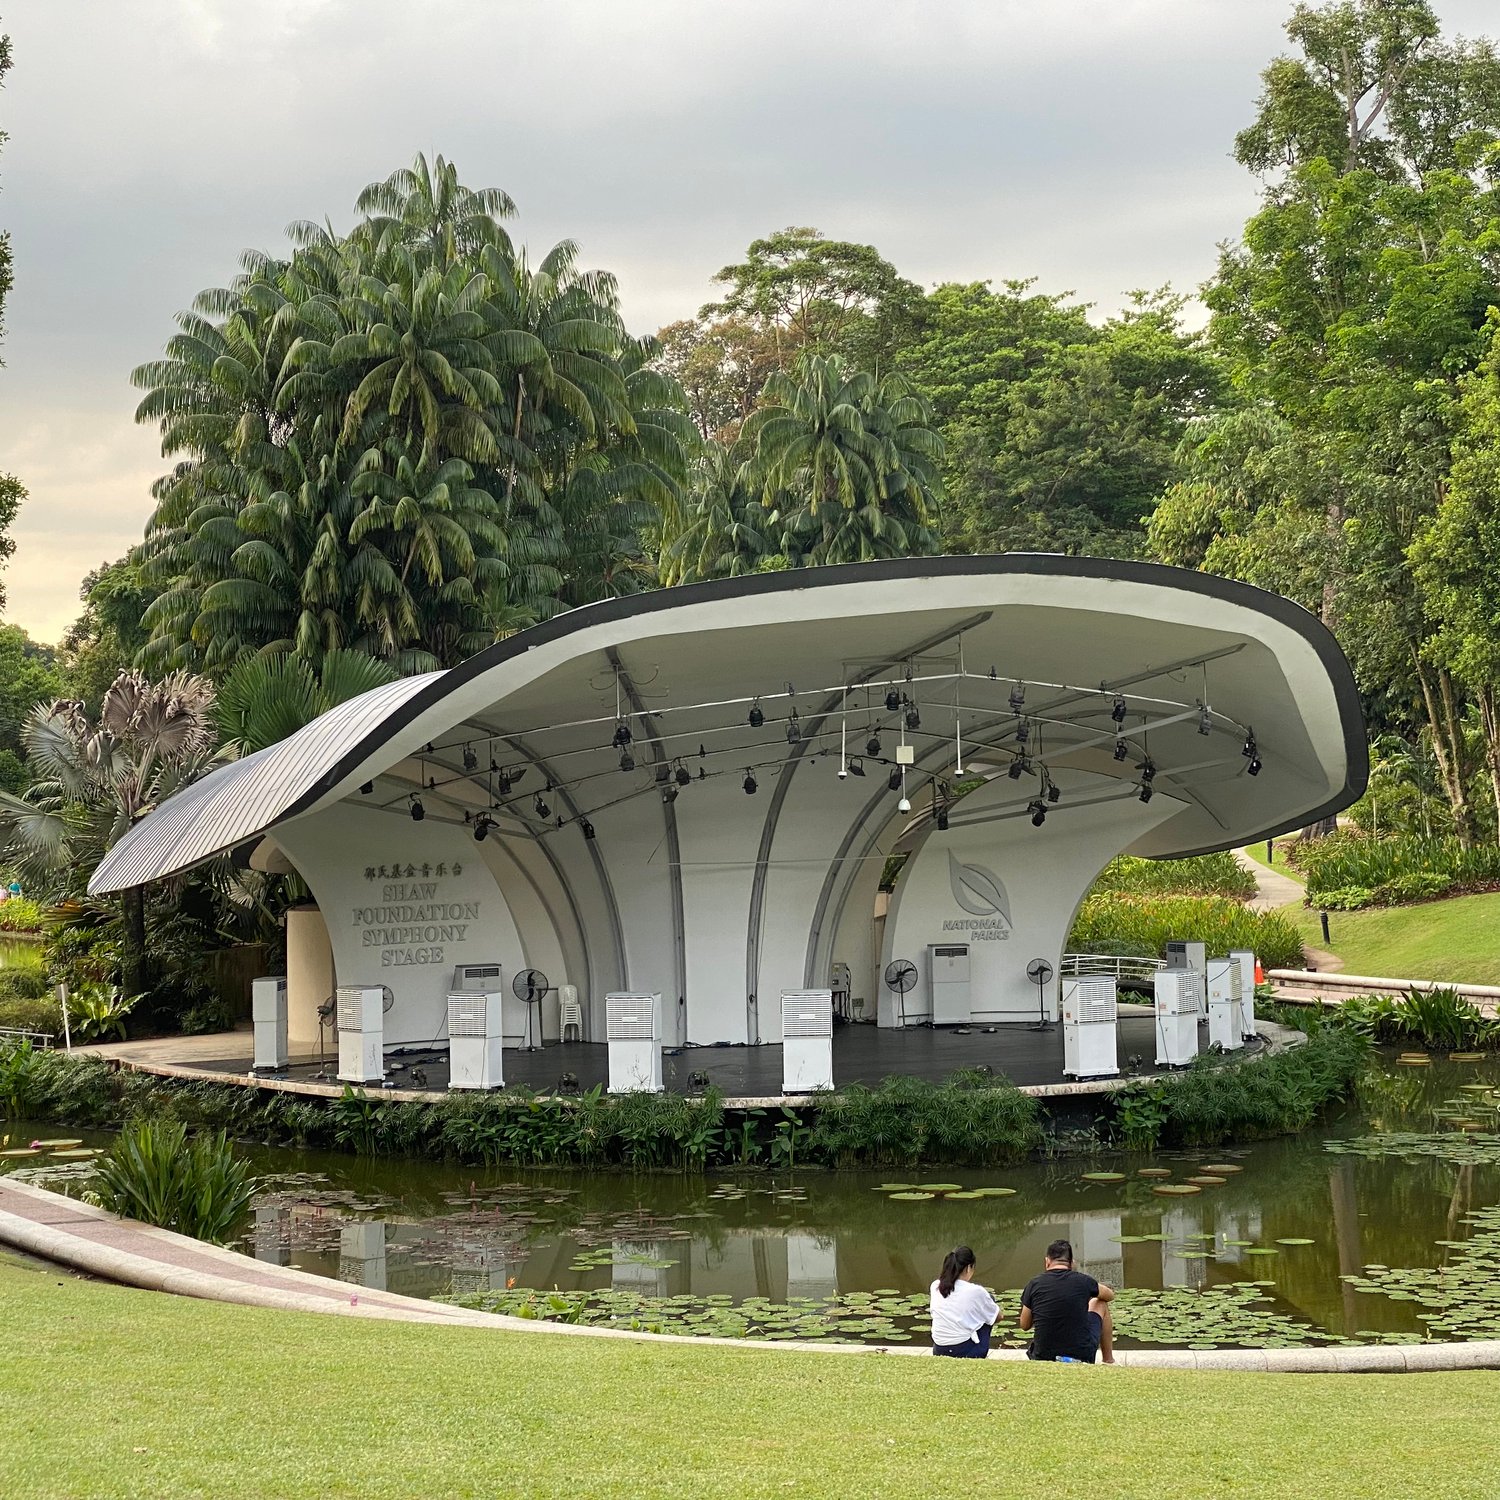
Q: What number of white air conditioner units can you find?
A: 12